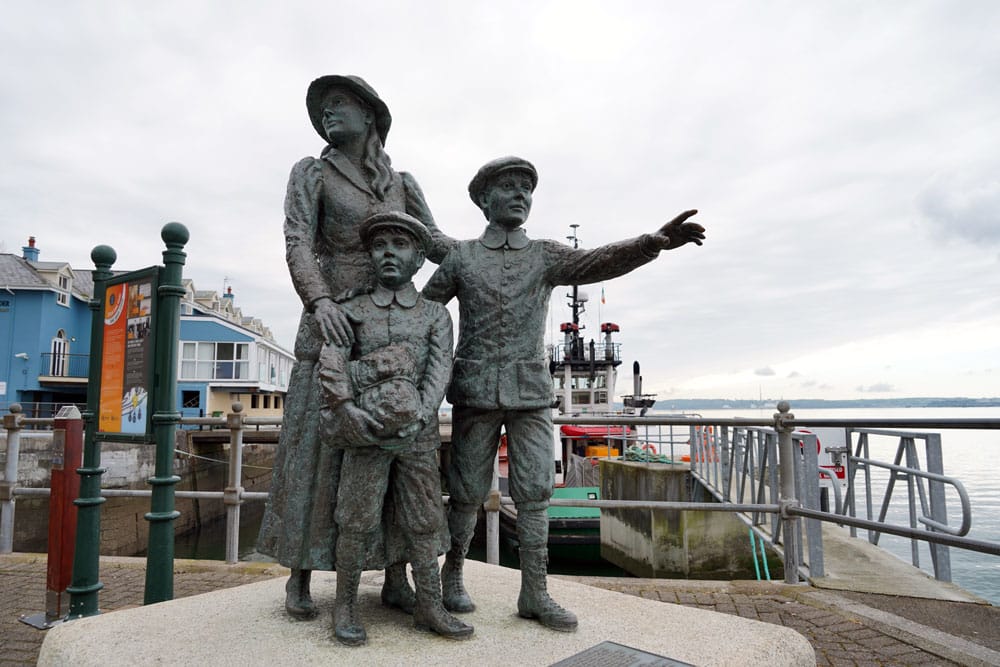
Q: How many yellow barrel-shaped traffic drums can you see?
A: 0